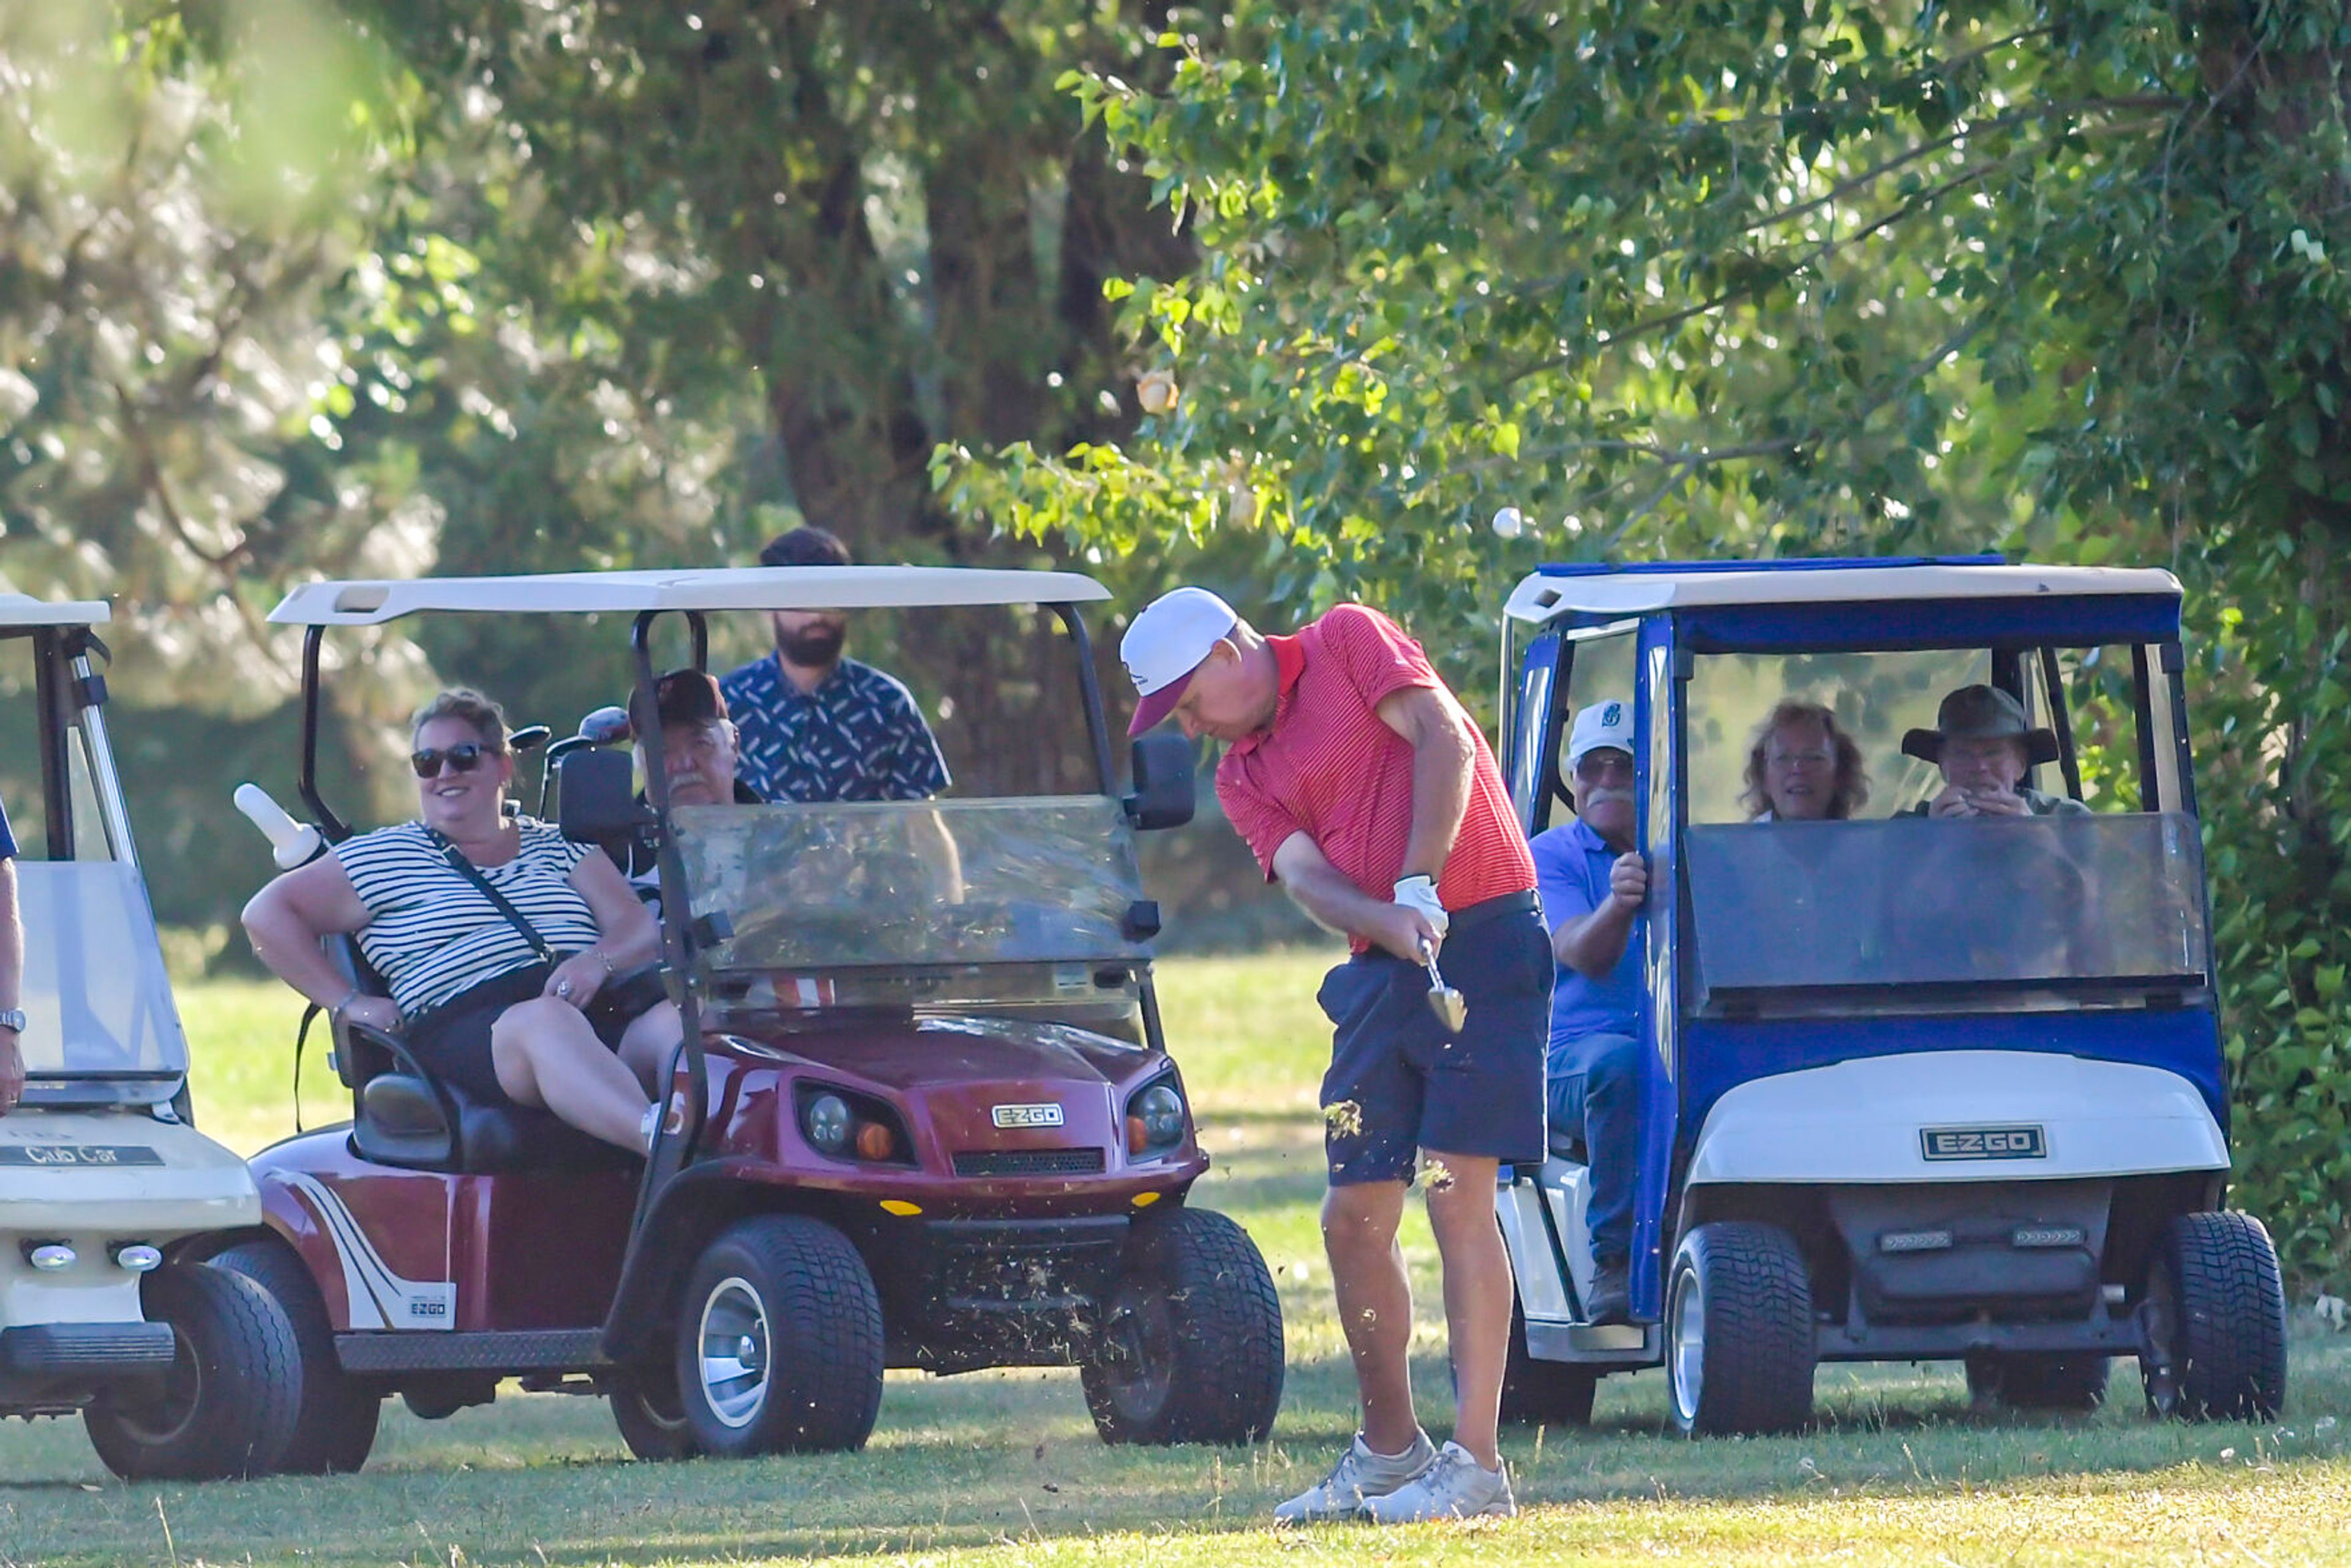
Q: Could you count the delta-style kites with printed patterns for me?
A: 0